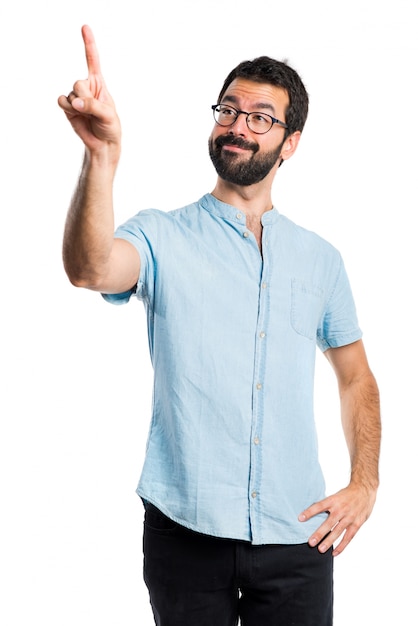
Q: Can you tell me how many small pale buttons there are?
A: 7